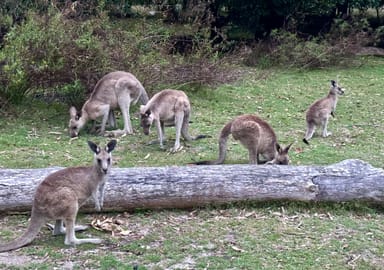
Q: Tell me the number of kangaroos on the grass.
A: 5